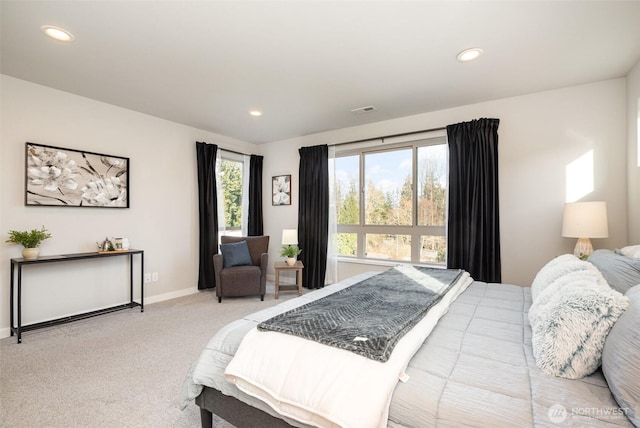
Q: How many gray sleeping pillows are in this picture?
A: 2